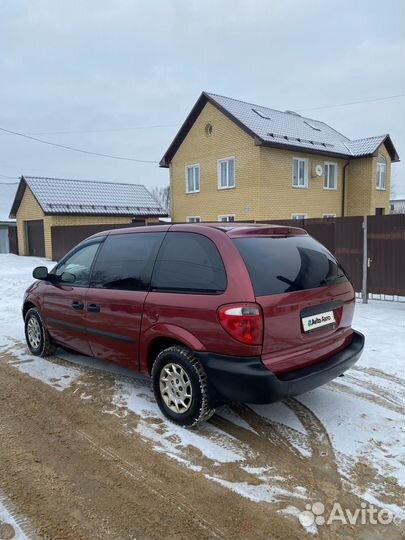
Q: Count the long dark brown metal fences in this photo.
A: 1